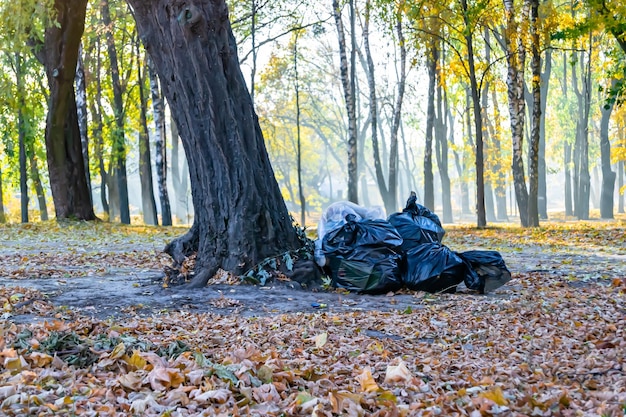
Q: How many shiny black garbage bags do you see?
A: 4